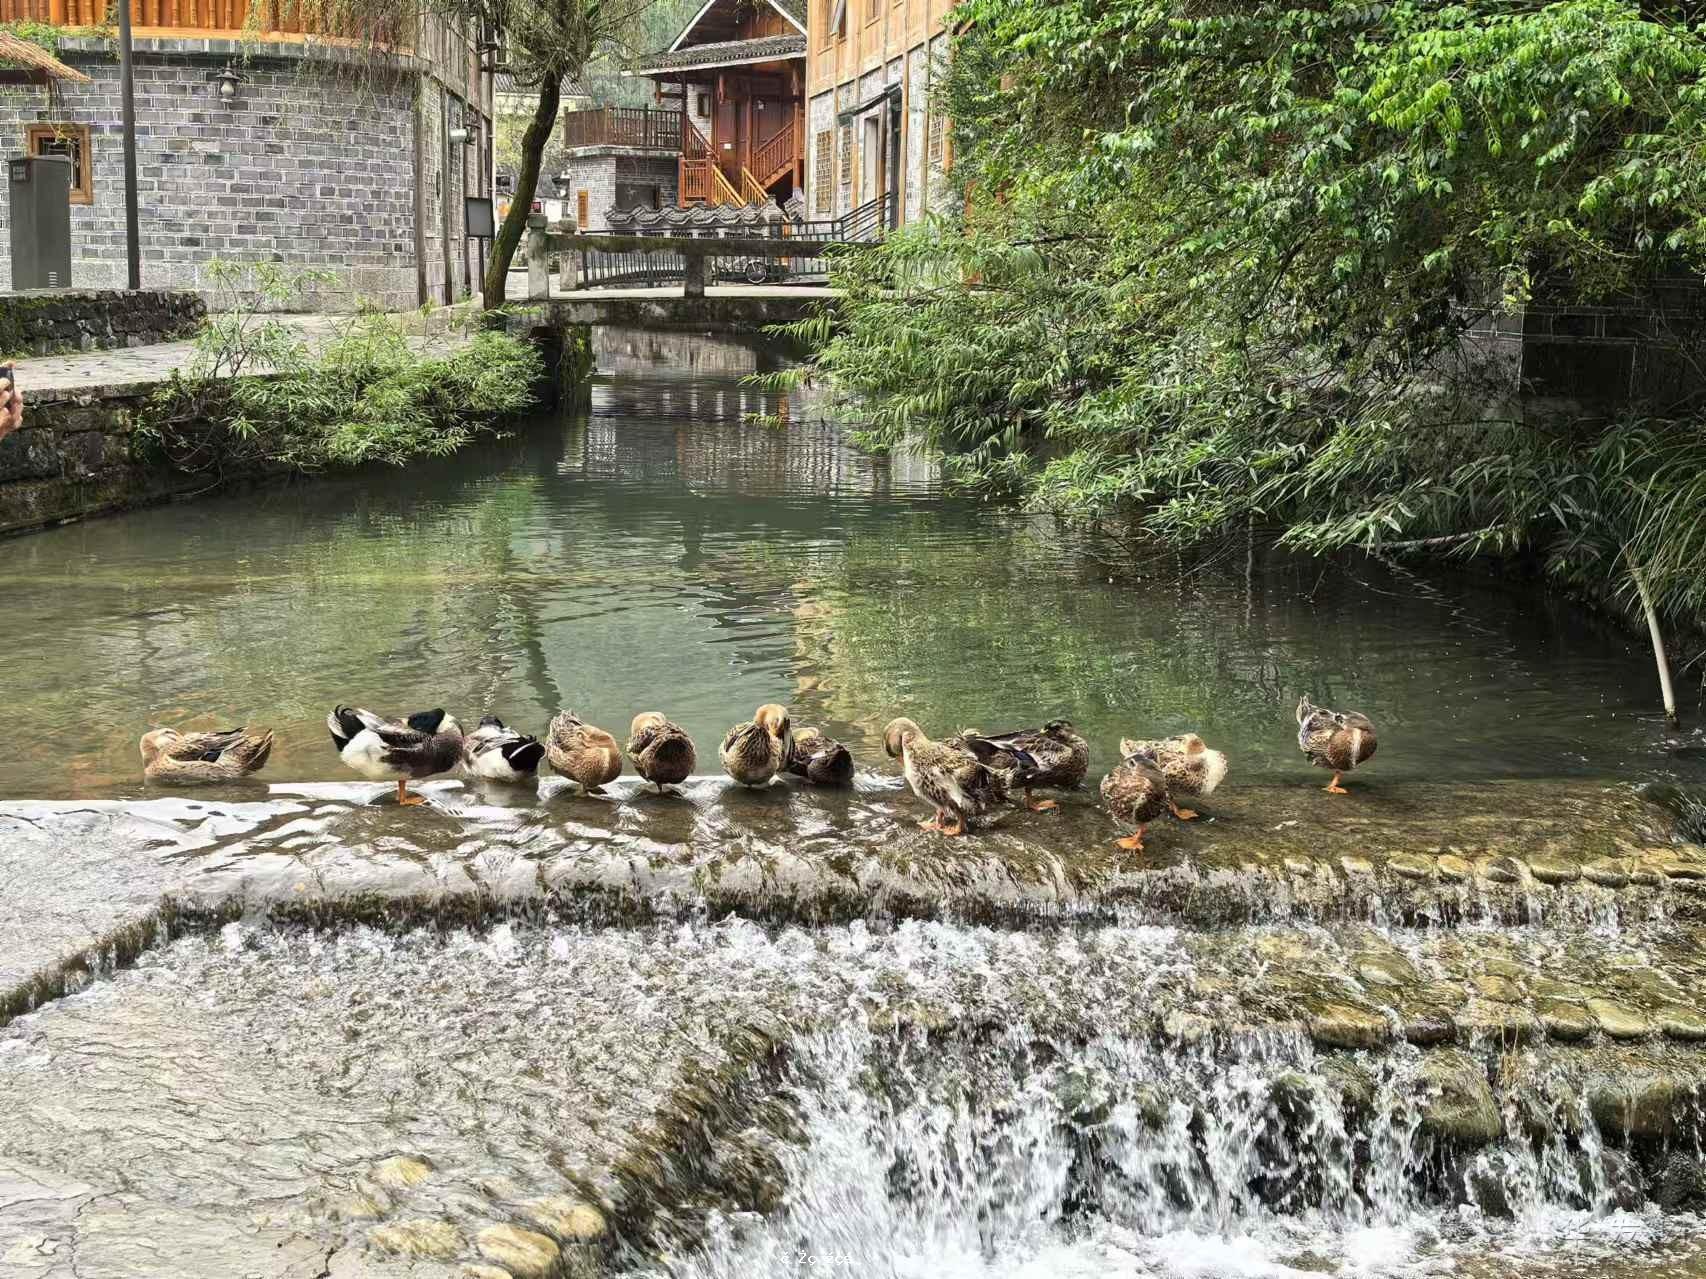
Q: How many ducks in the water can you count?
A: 12